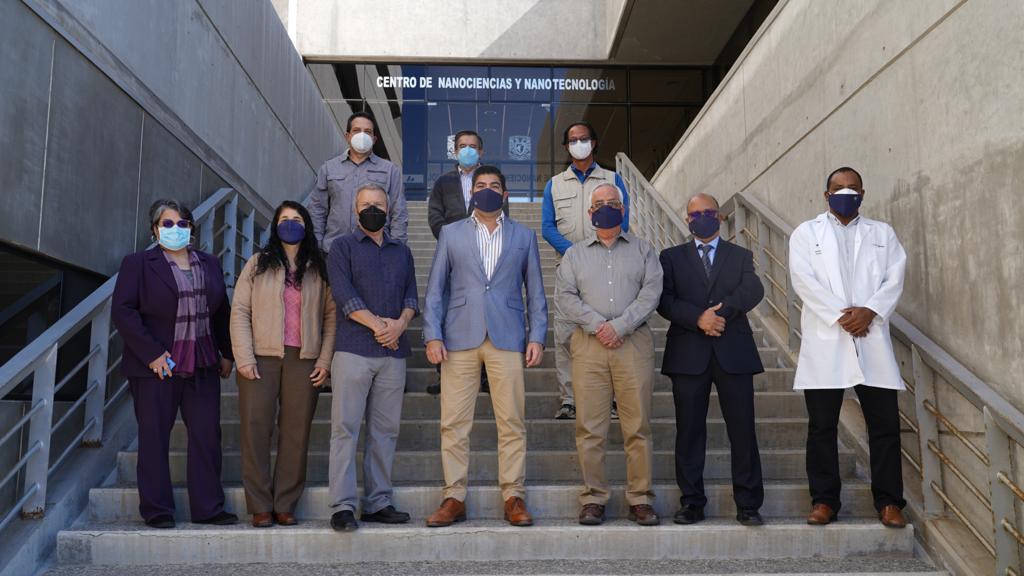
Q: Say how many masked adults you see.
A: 10